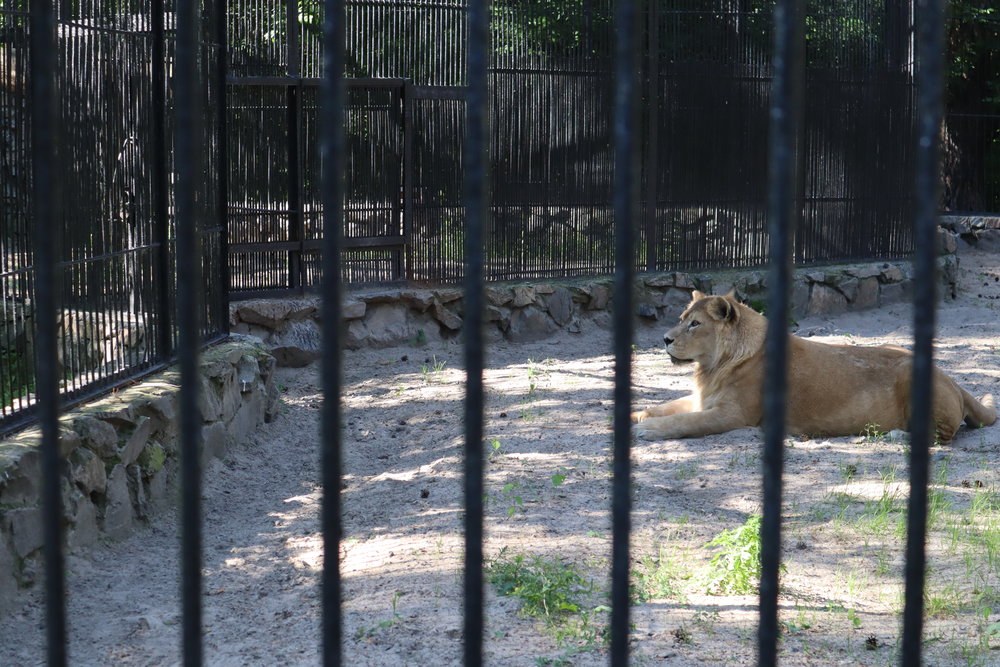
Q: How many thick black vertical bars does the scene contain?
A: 7